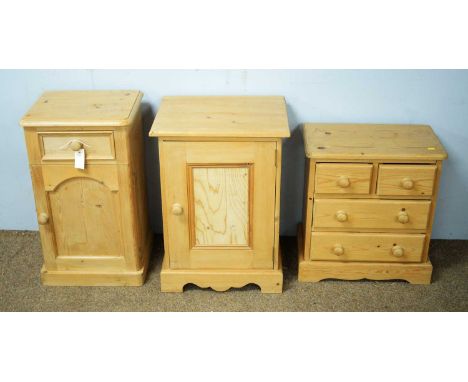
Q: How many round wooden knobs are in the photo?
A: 9